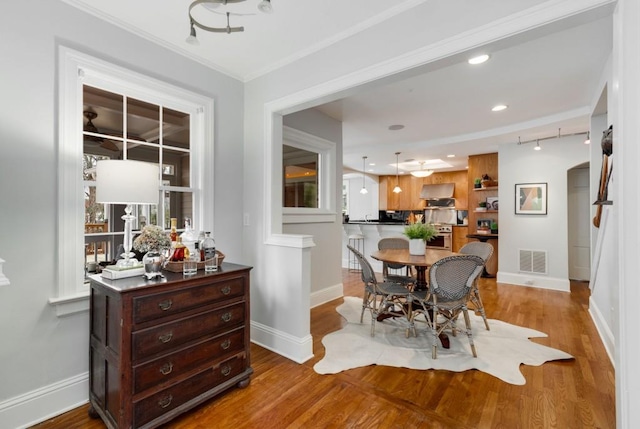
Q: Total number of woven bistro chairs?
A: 4